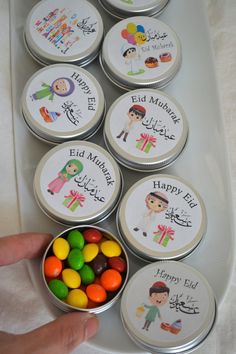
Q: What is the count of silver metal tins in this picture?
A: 9